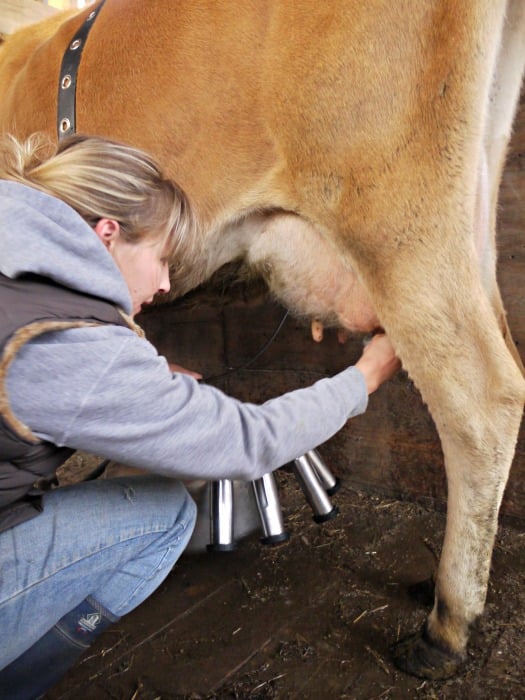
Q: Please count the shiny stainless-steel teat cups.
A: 4